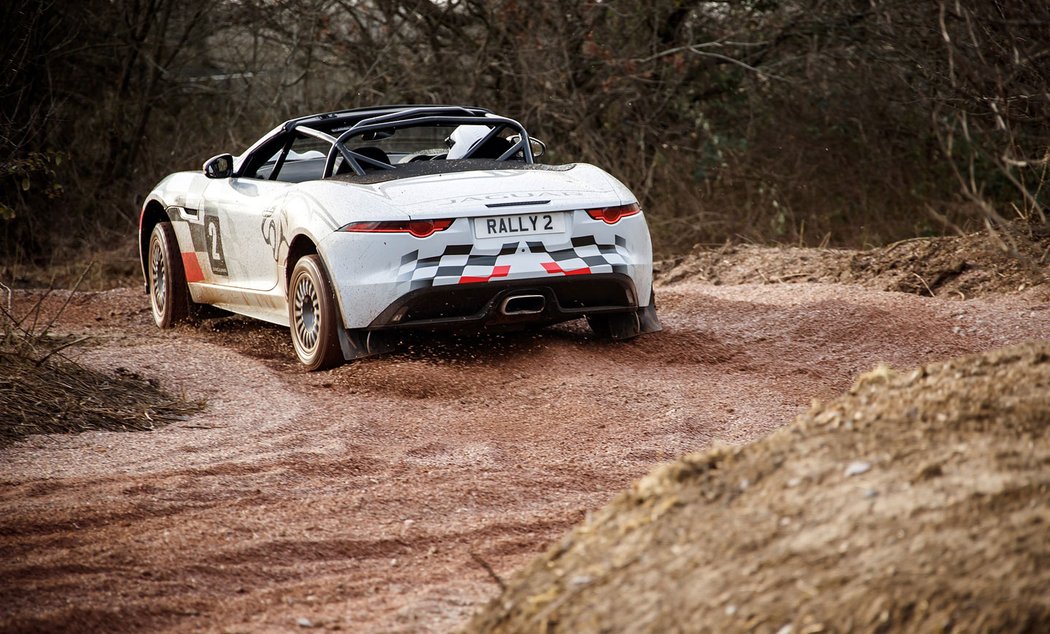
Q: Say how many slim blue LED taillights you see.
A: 0